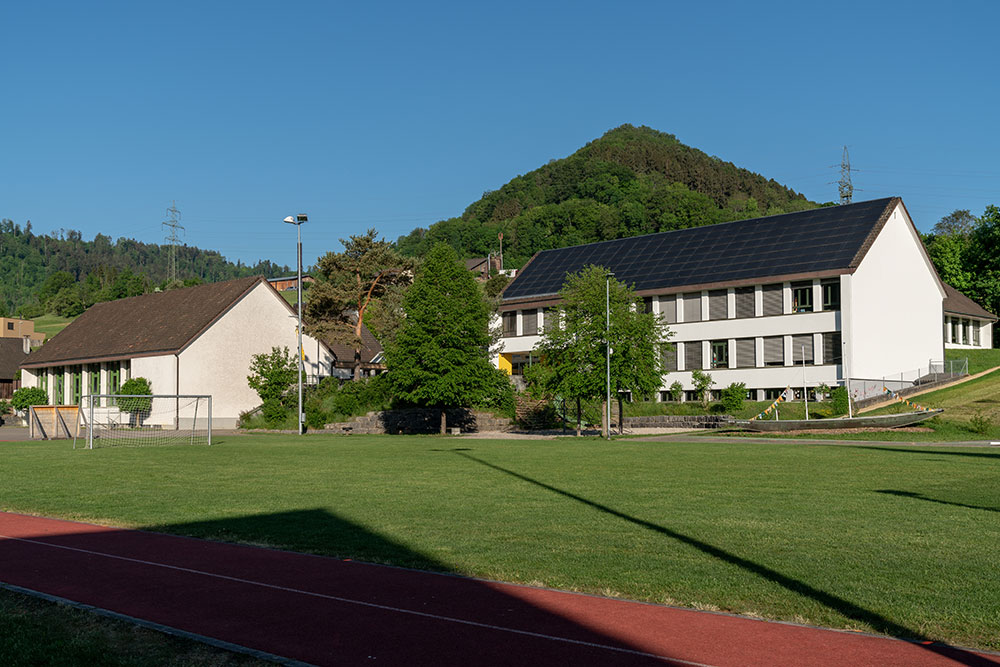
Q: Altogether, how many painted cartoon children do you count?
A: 0